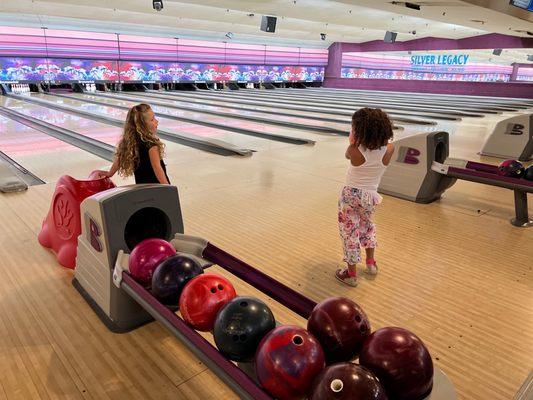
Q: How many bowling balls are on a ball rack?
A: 10